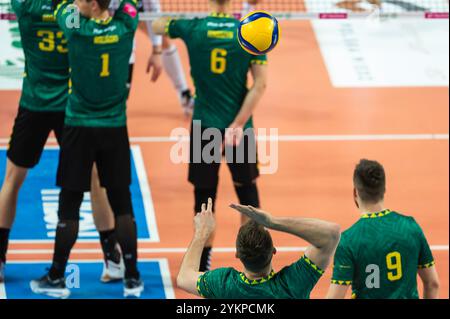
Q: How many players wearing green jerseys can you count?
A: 5